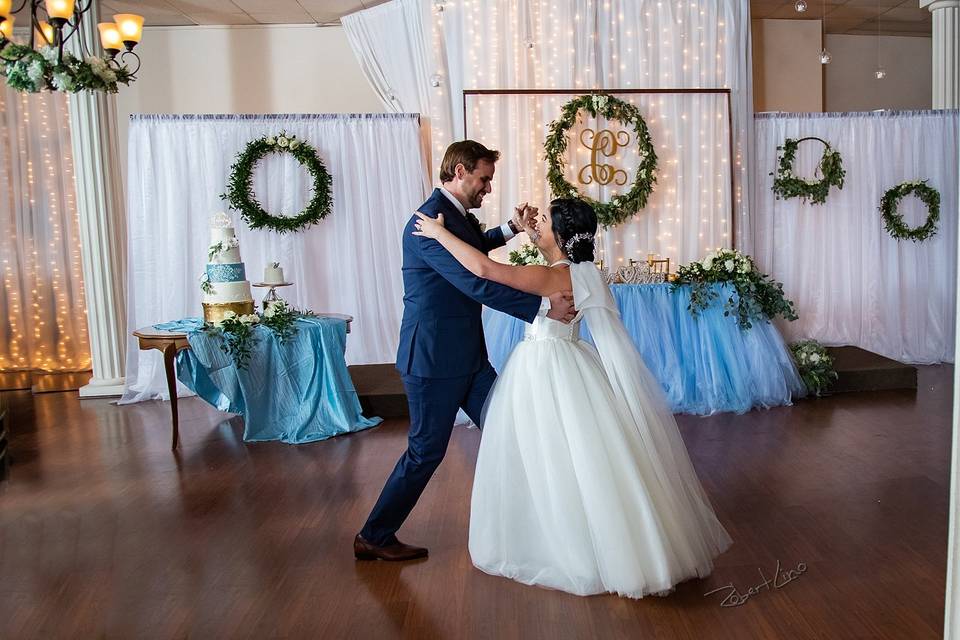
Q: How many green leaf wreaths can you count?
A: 4